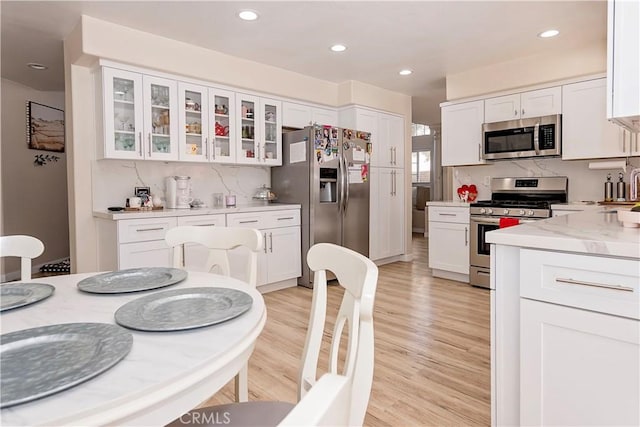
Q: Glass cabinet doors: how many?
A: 6